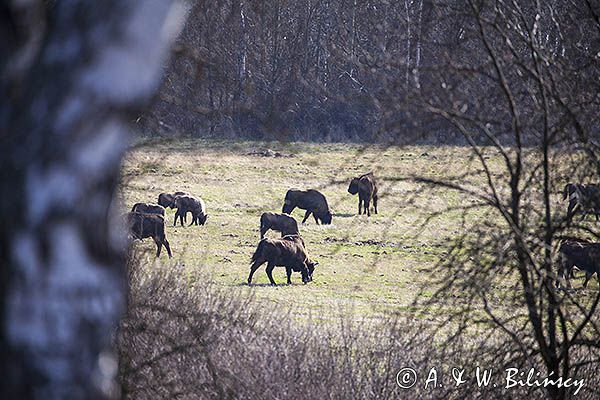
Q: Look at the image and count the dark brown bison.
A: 10